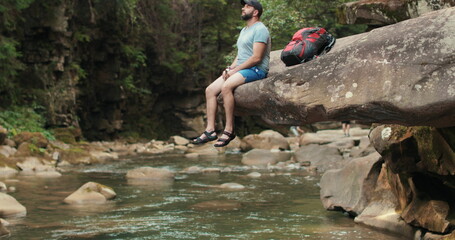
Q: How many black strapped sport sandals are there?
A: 2